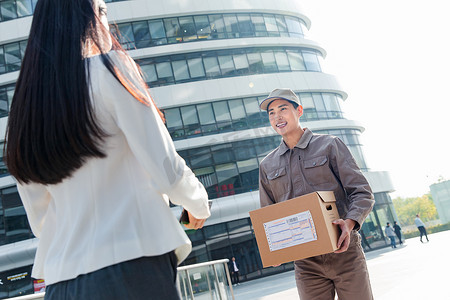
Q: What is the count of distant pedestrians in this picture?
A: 4